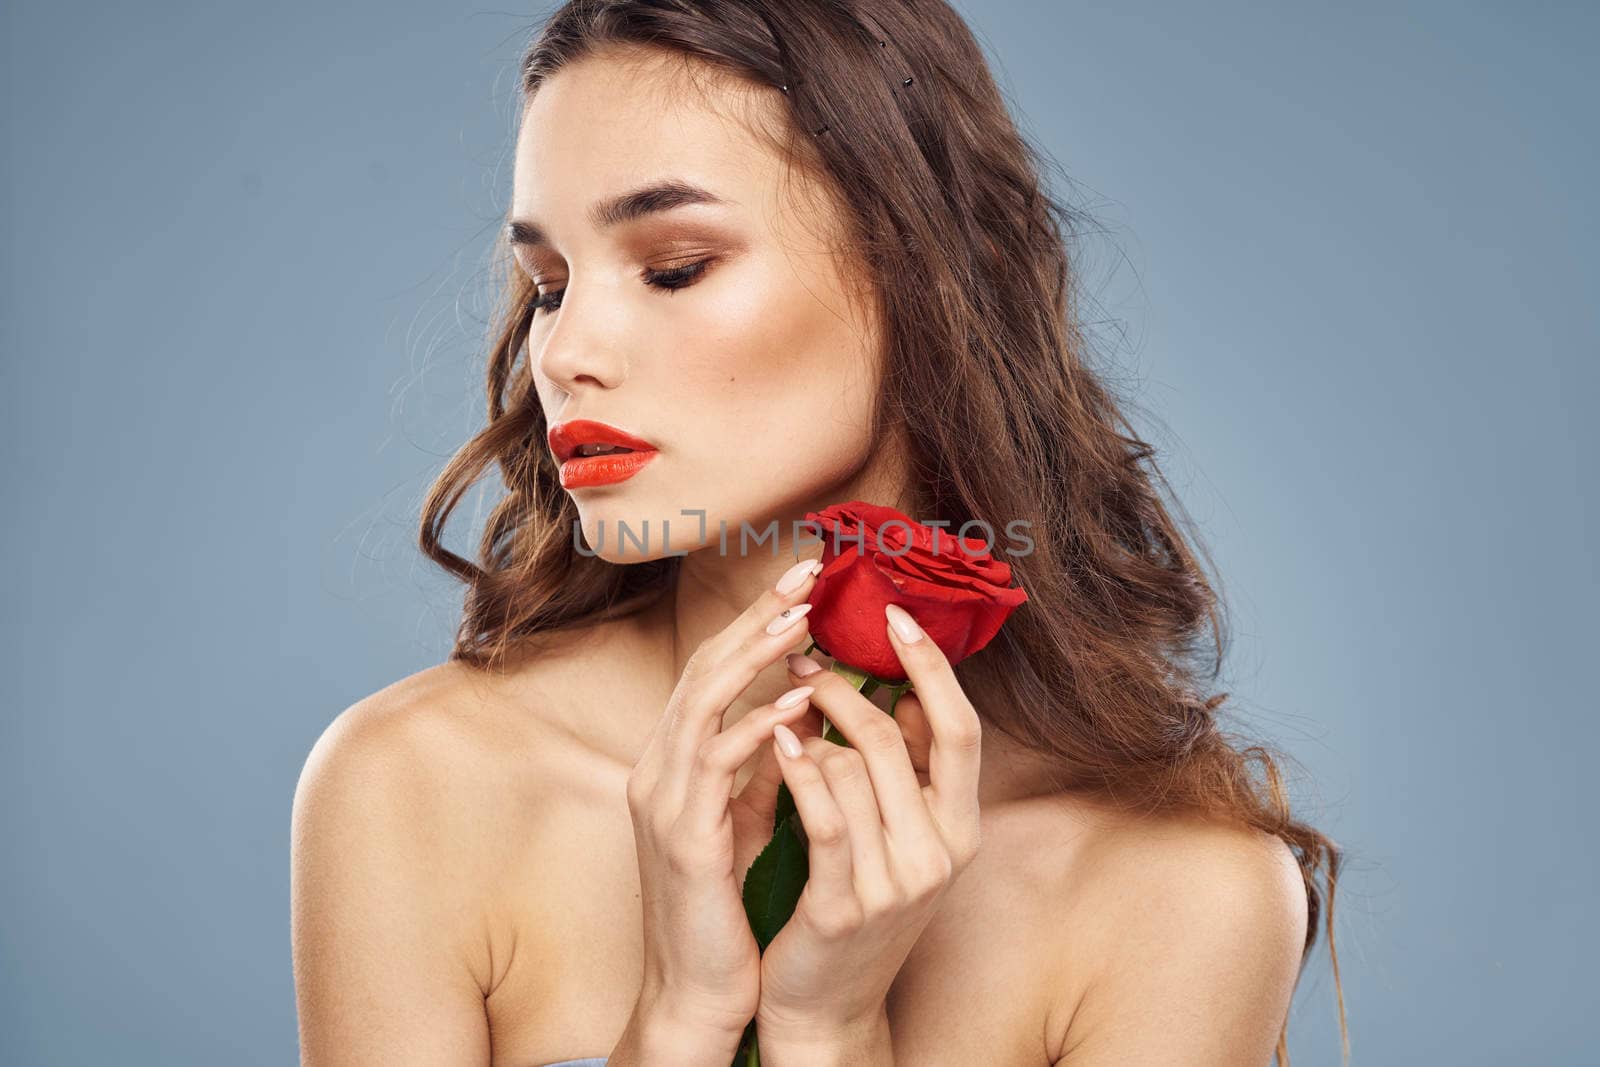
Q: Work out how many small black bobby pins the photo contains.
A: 4